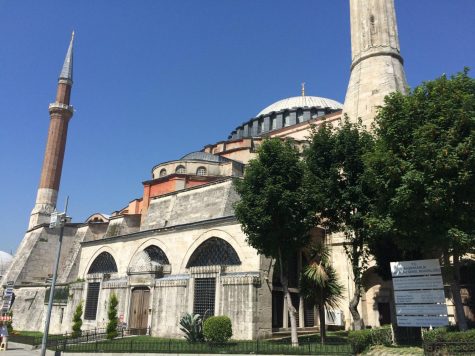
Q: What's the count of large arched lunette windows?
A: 3